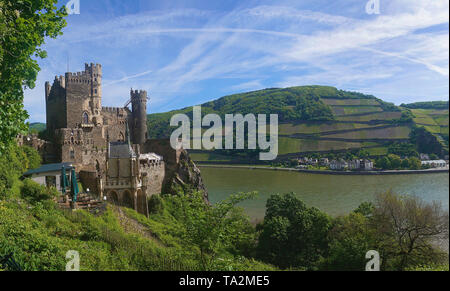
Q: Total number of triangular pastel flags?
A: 0